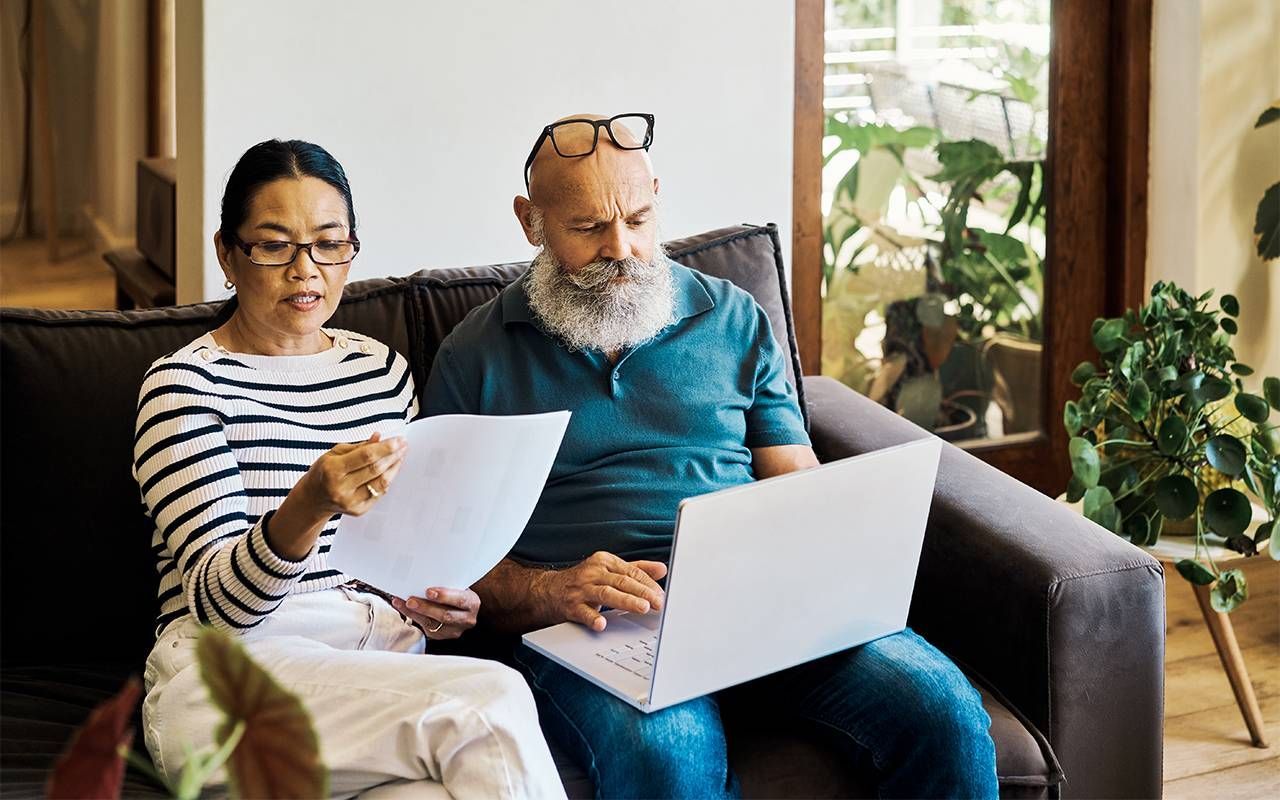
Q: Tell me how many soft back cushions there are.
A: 2